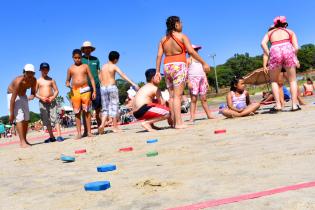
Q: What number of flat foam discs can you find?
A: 8